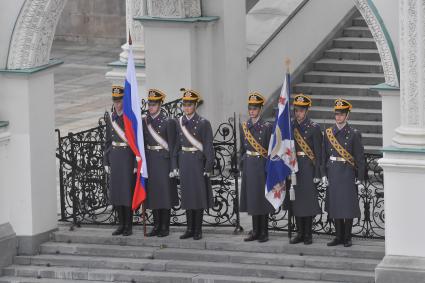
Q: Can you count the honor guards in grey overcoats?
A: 6